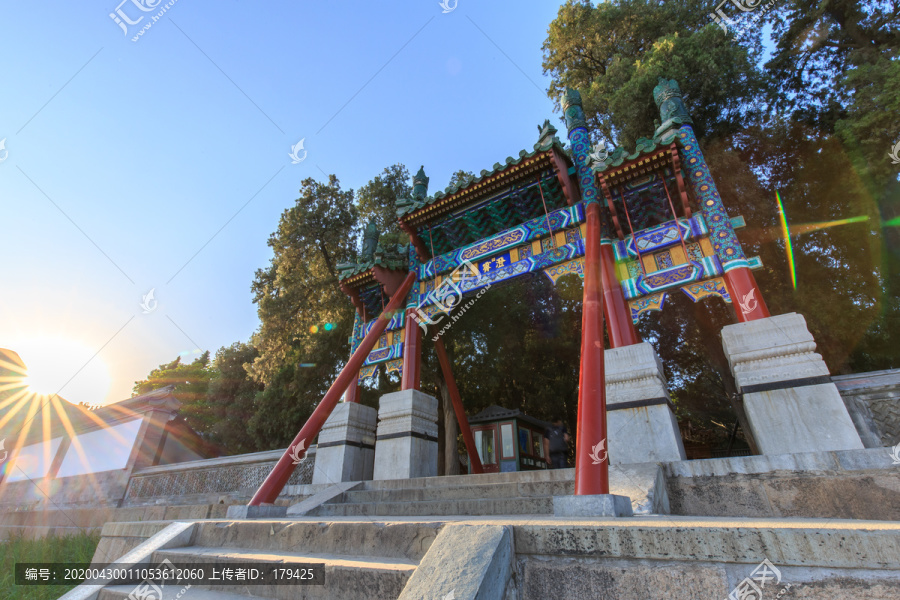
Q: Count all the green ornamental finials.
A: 4